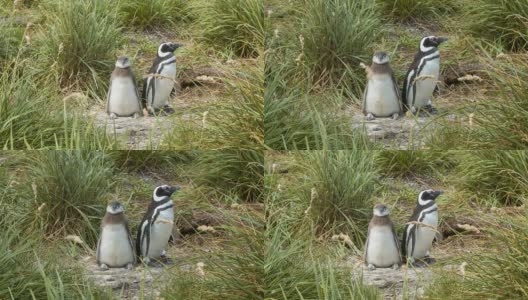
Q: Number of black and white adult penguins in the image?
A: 4